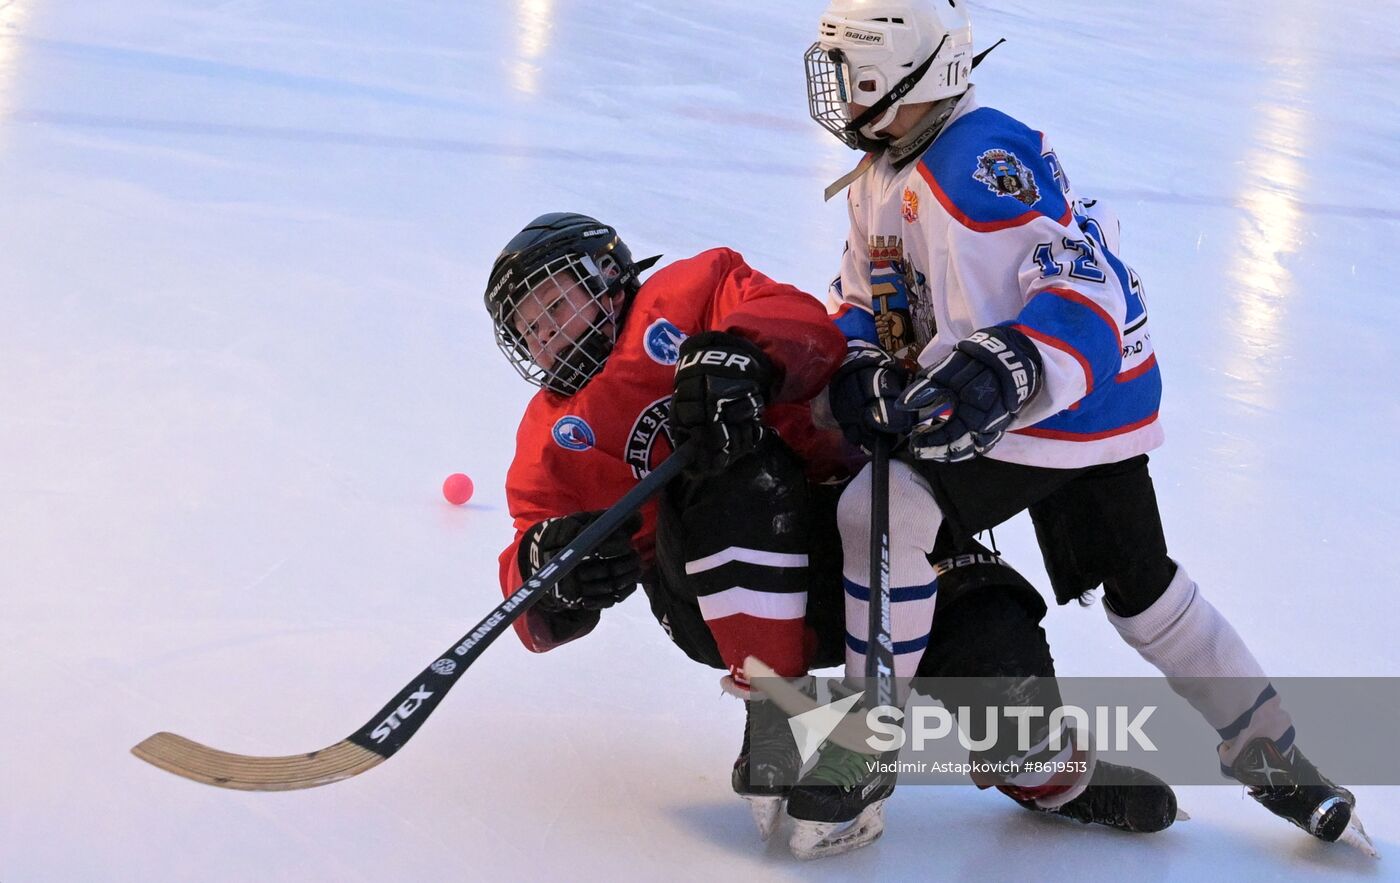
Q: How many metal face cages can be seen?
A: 2